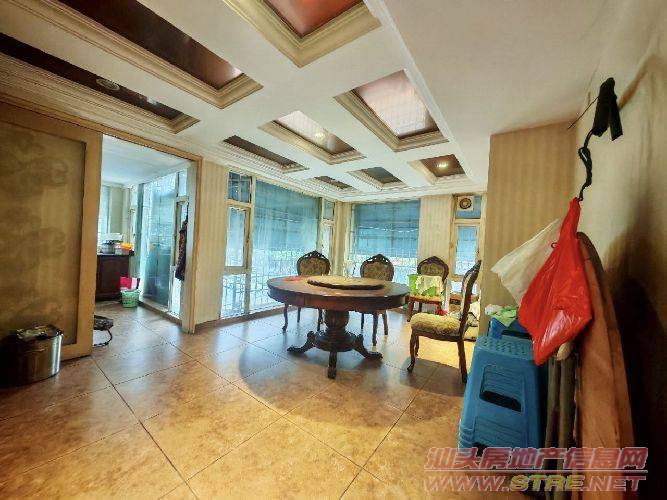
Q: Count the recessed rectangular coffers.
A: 9